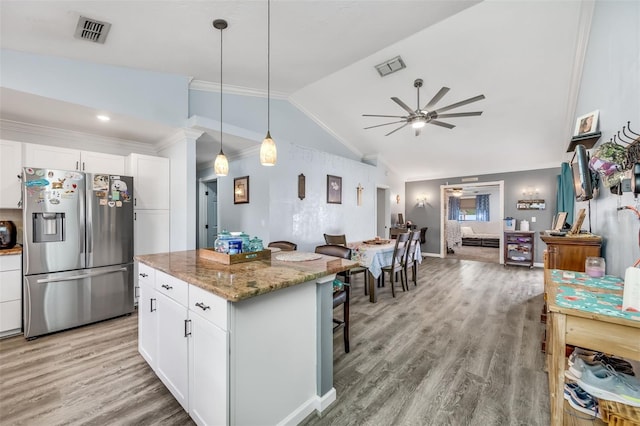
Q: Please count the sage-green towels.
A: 0